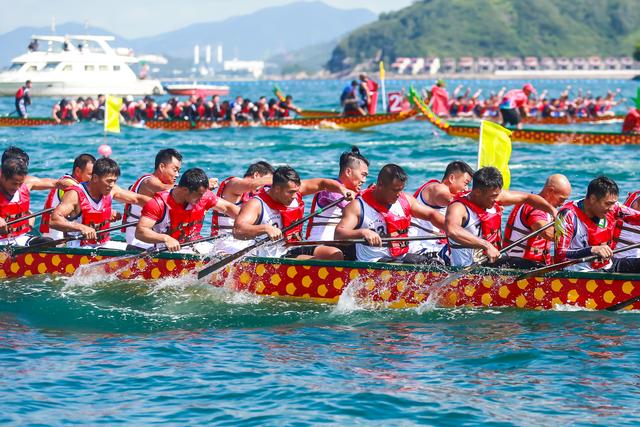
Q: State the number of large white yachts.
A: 1